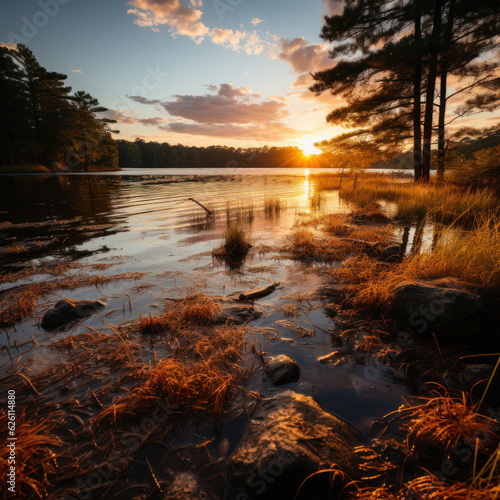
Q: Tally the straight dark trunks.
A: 3